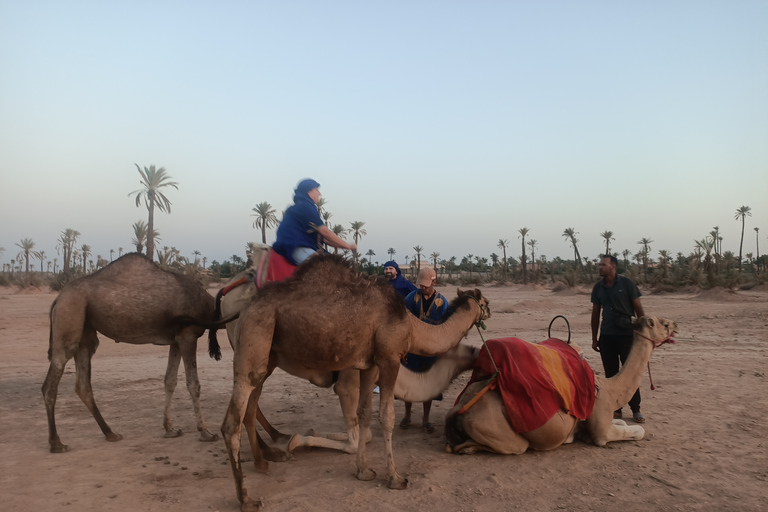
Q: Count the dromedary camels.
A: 4